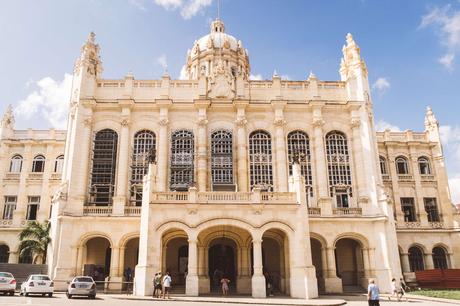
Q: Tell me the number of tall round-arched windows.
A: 7